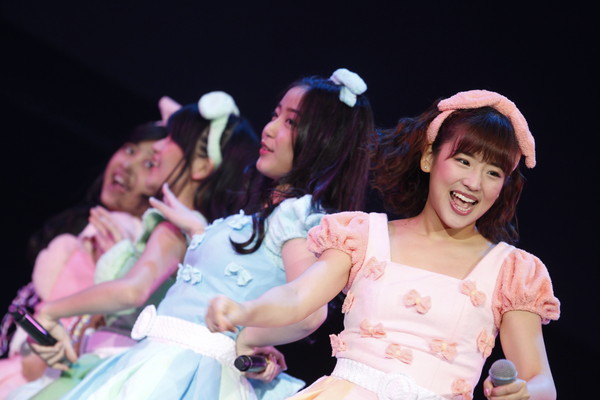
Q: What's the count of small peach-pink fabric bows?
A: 10